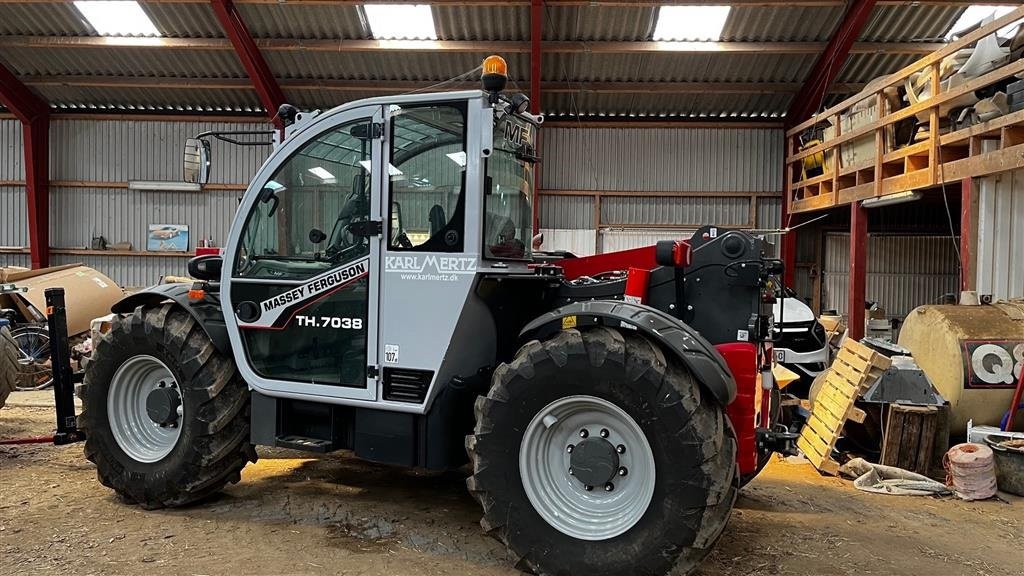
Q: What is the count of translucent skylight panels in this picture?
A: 4